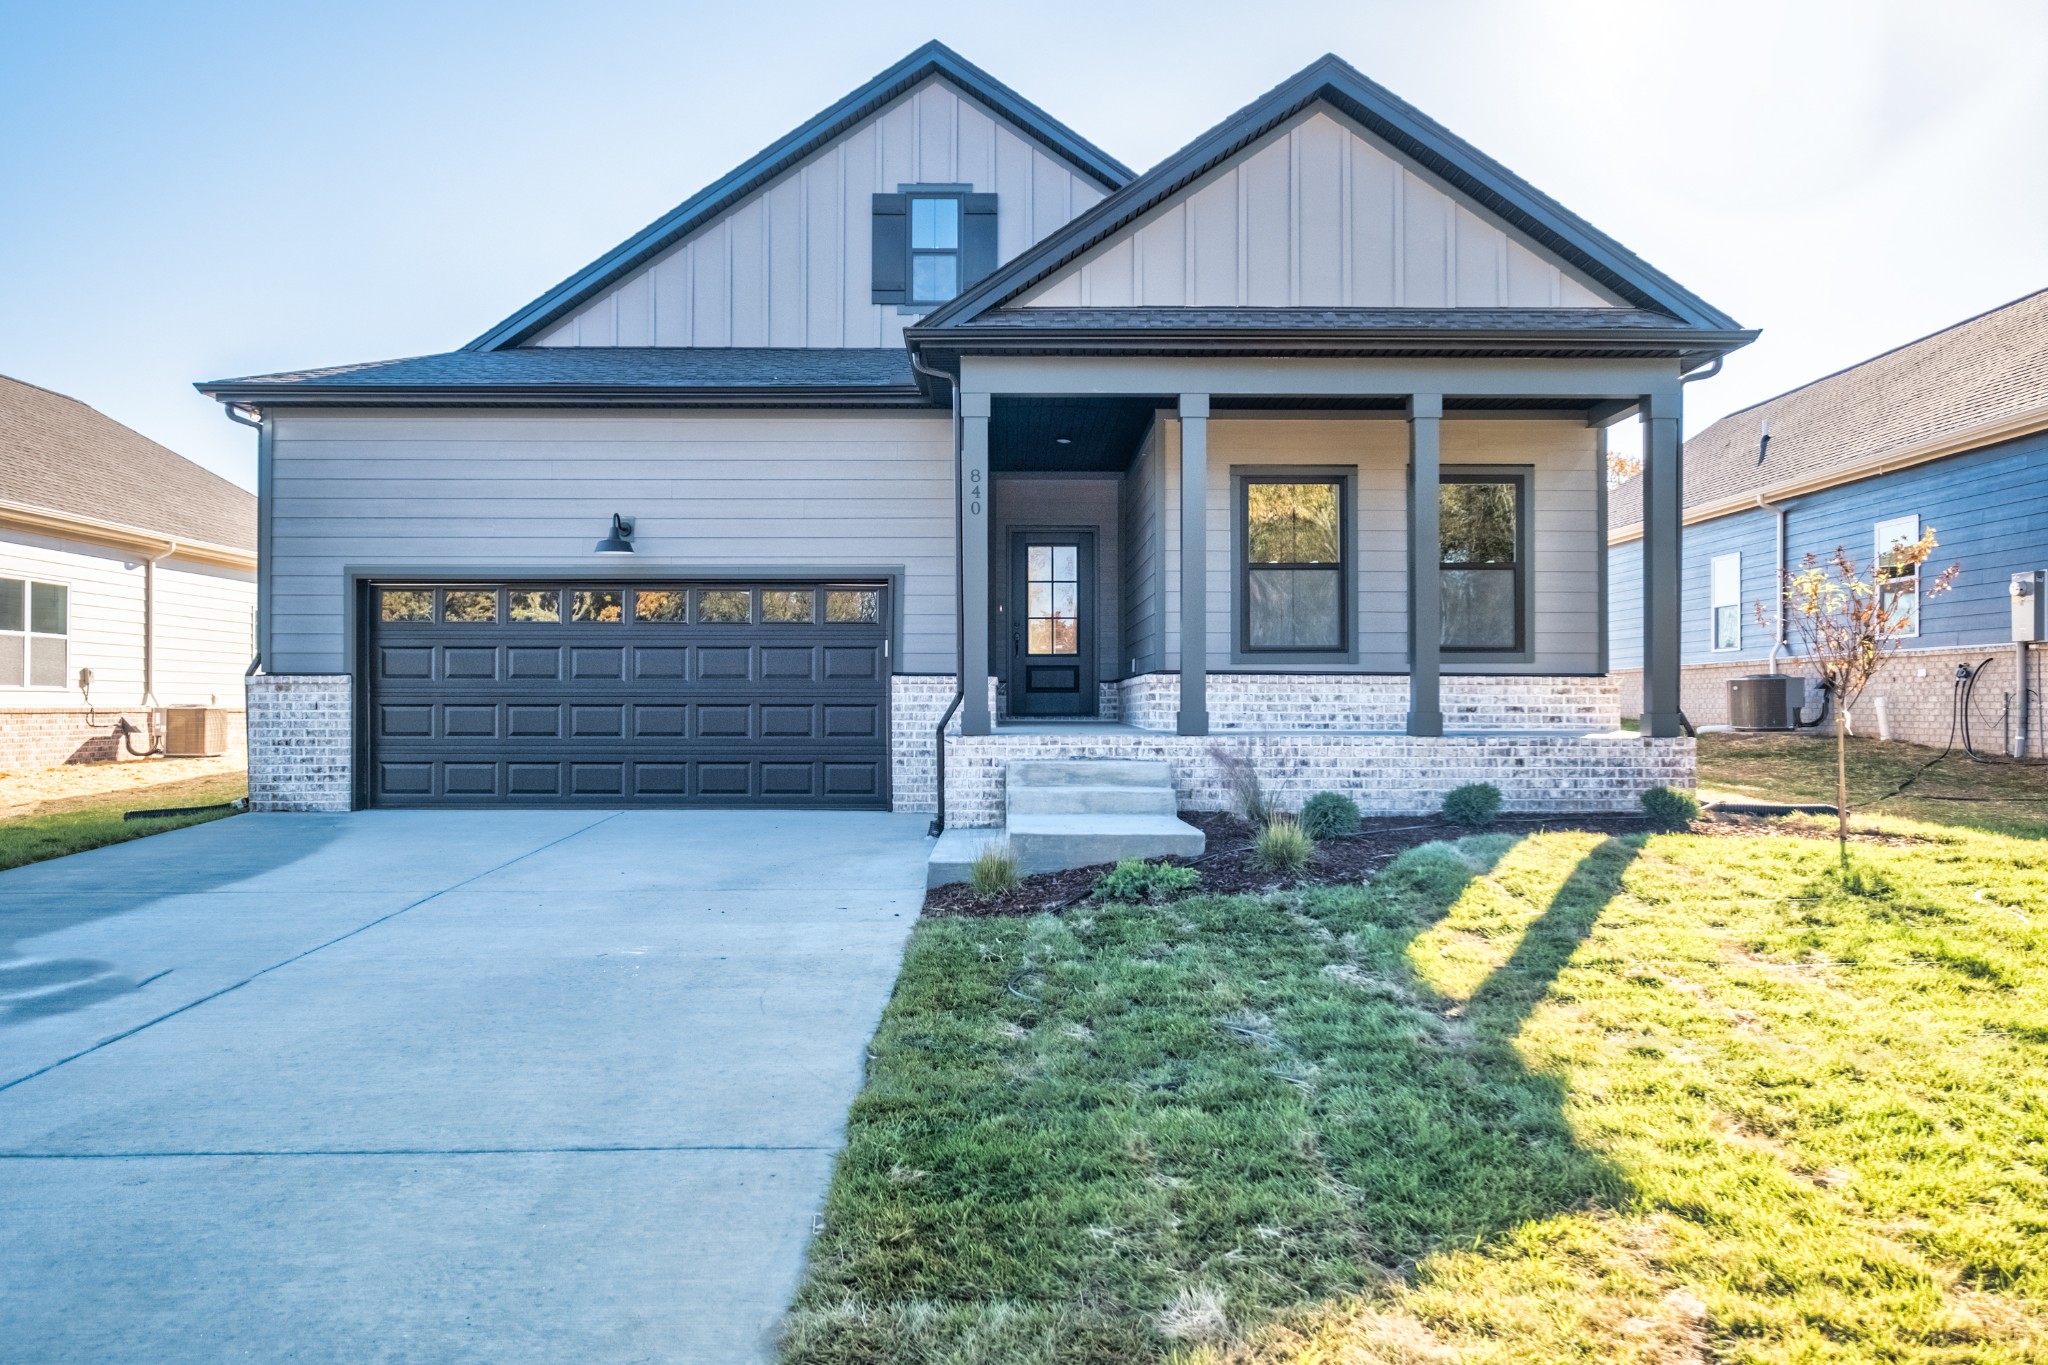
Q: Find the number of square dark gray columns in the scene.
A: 4